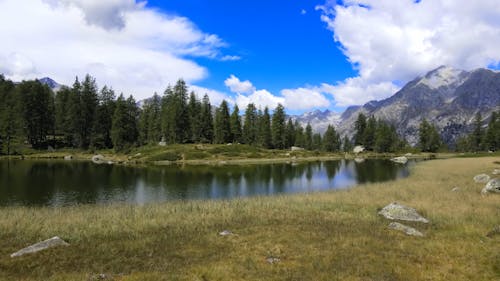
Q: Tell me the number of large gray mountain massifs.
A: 1